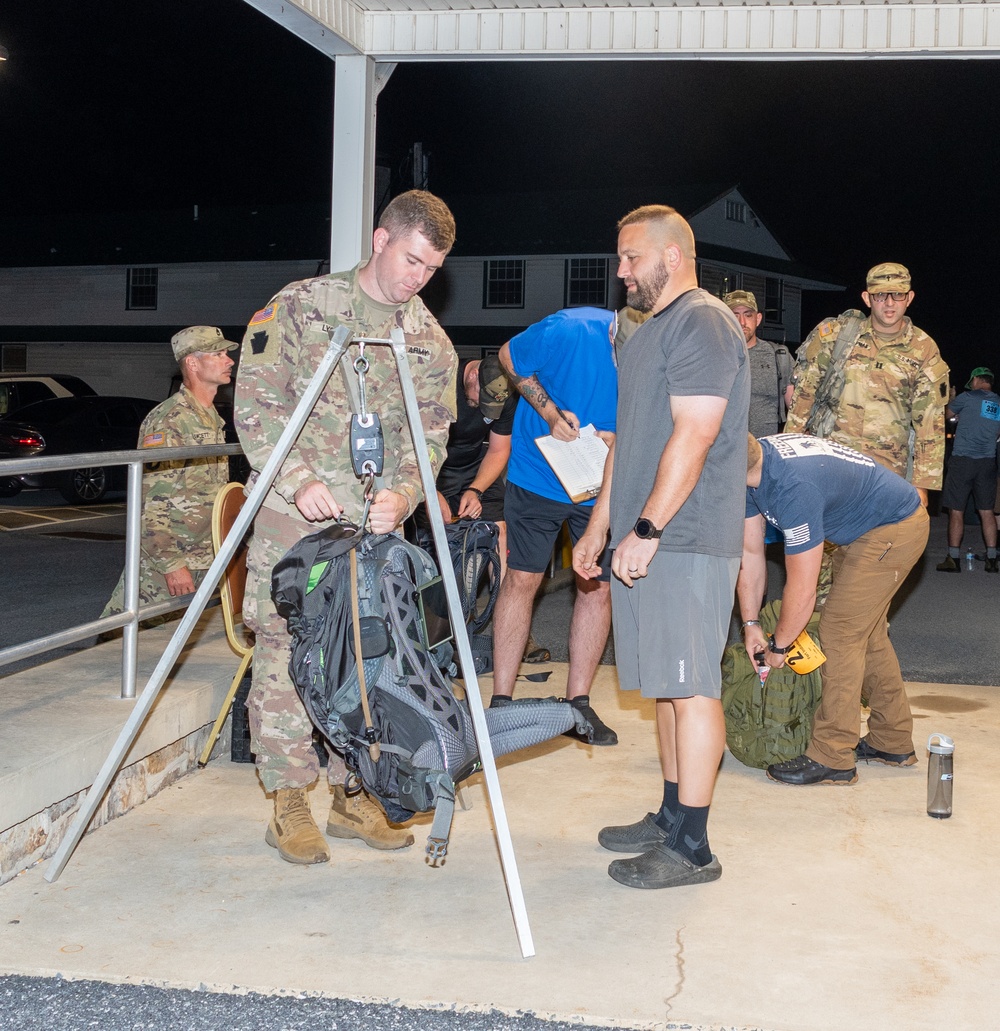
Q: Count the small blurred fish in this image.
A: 0